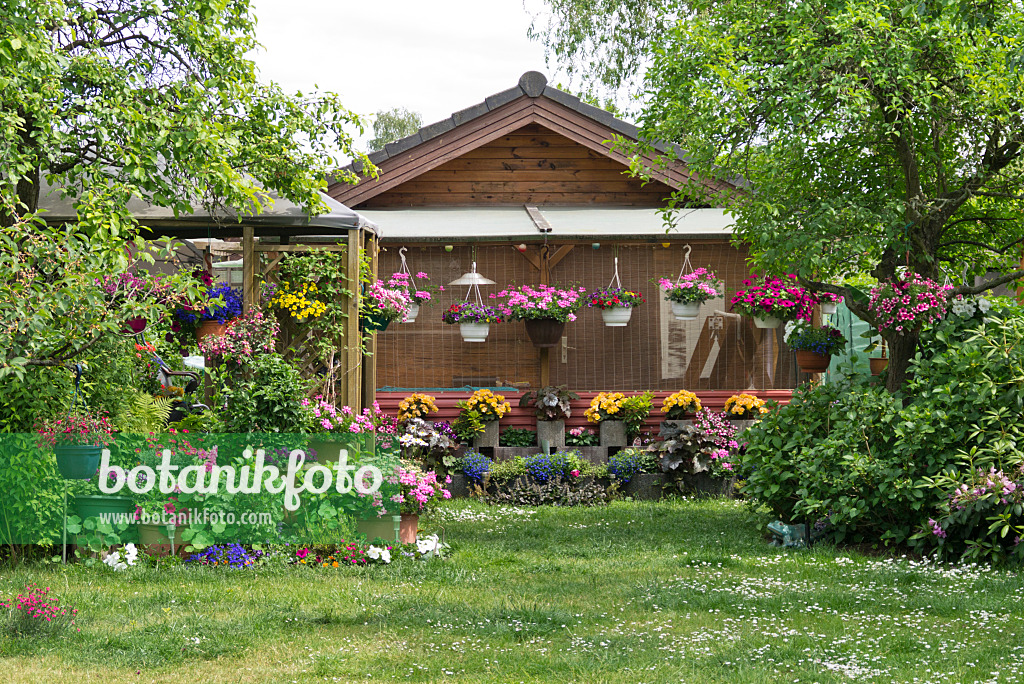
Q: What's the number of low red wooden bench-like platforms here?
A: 1